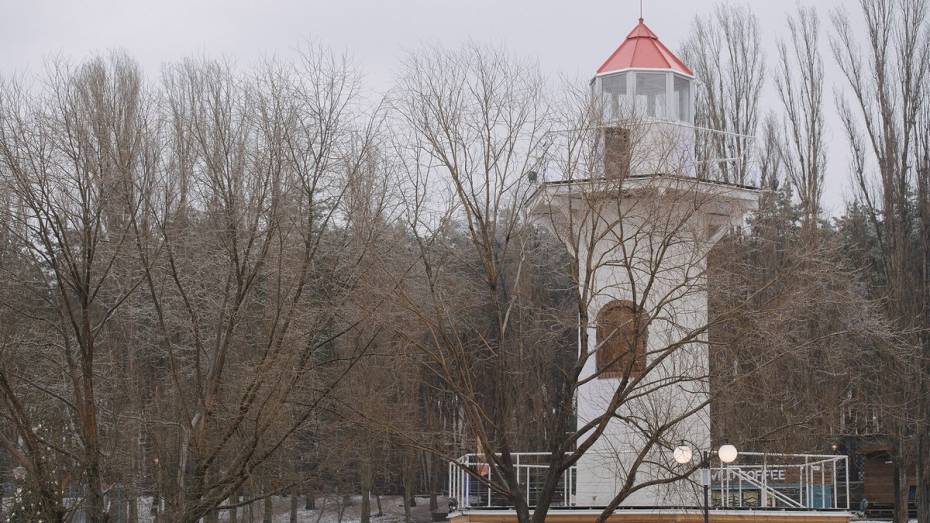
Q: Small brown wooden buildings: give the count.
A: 1